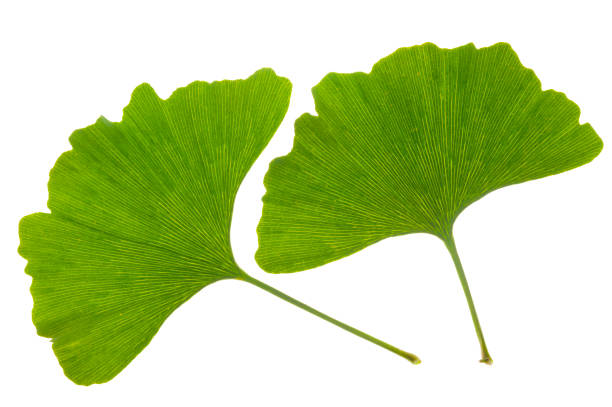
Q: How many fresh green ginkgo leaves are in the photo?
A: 2